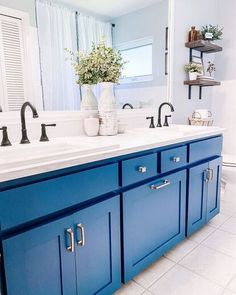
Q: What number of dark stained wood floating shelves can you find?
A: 2